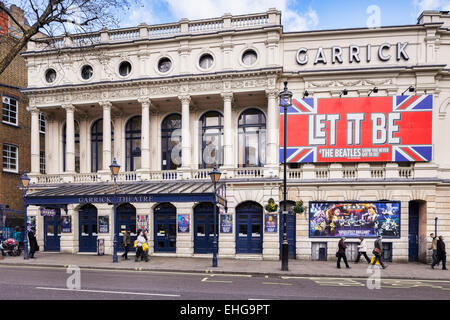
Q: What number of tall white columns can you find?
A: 7